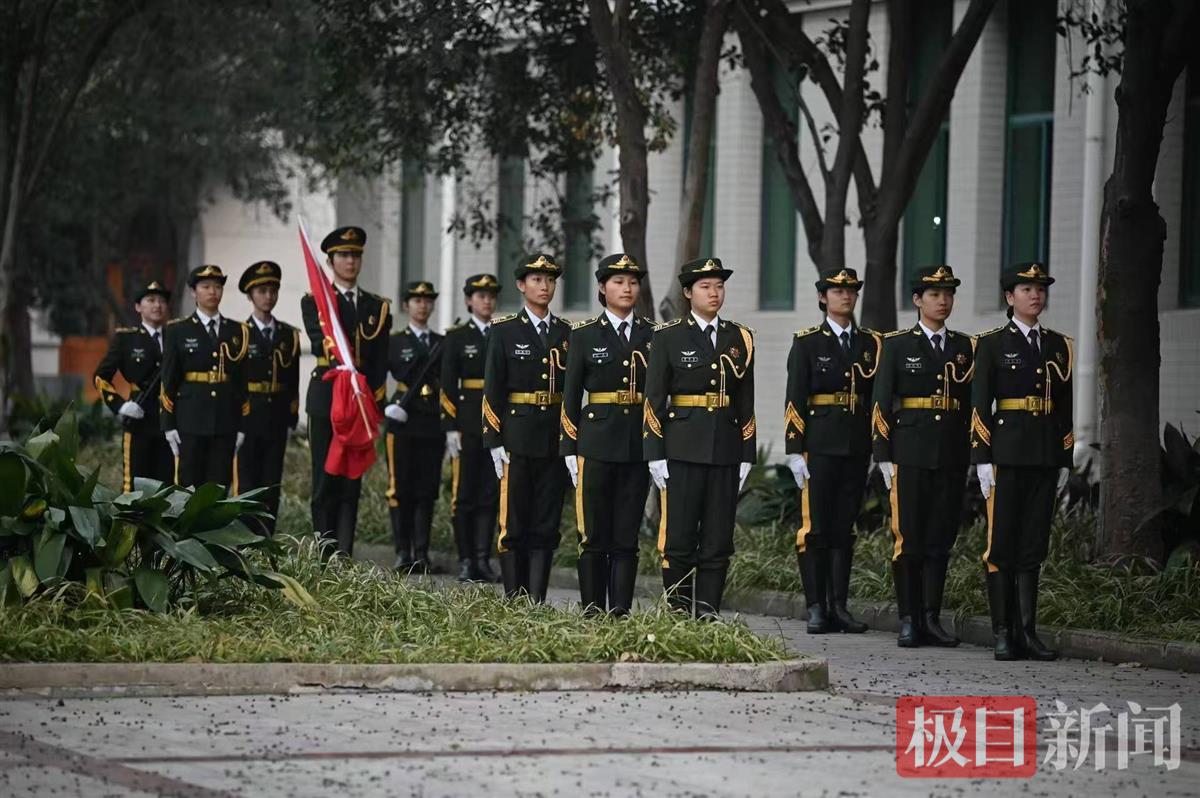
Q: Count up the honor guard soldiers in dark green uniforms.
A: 12